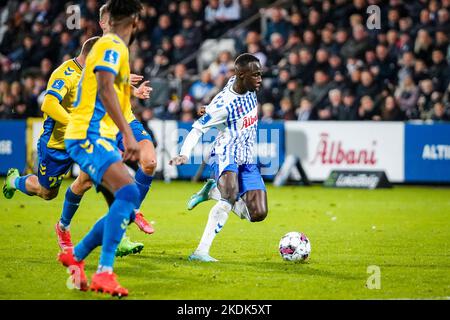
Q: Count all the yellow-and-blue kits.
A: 3